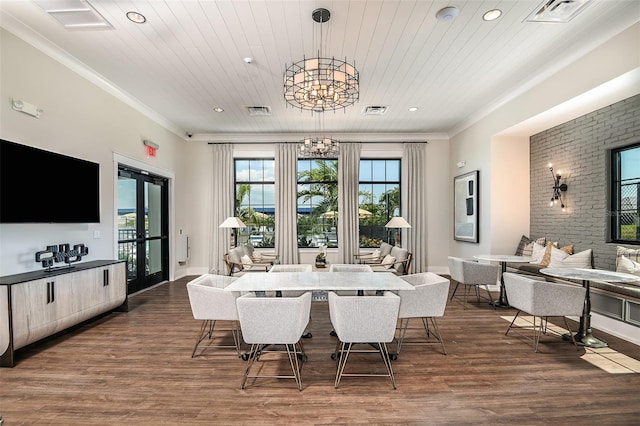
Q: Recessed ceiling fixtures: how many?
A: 4